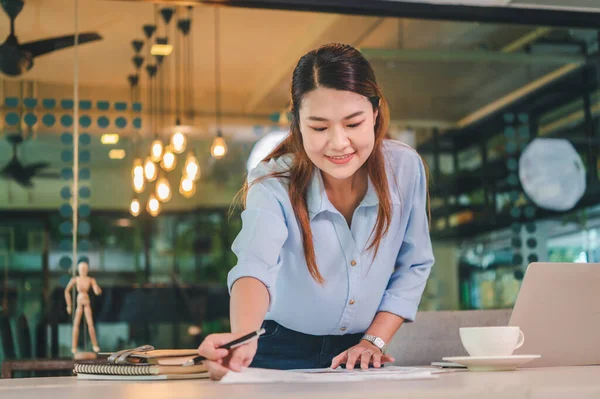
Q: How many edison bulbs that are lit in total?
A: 11